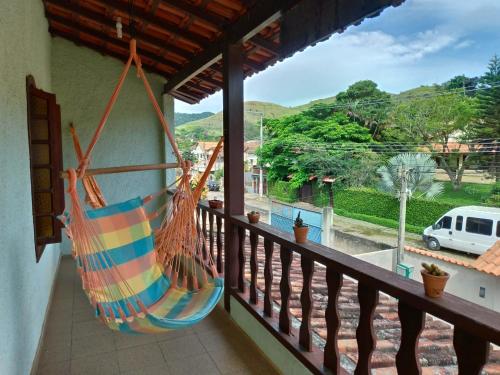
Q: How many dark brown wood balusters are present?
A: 13